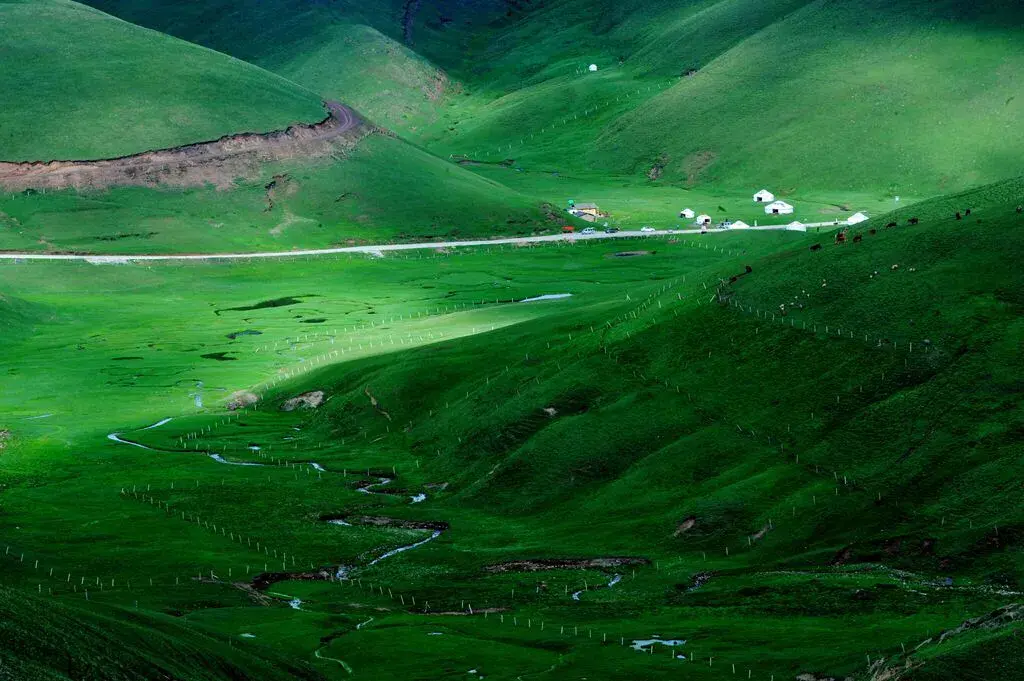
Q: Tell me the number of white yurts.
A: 8